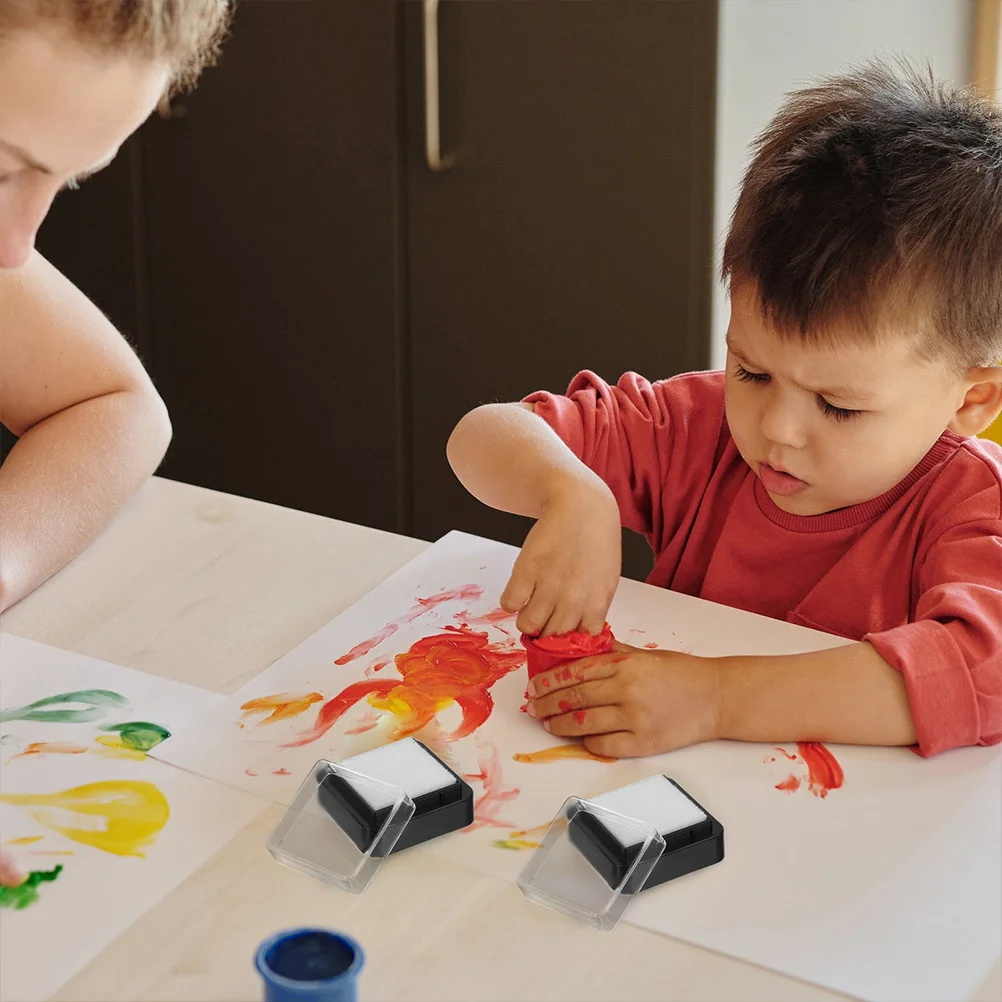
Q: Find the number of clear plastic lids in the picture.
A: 2